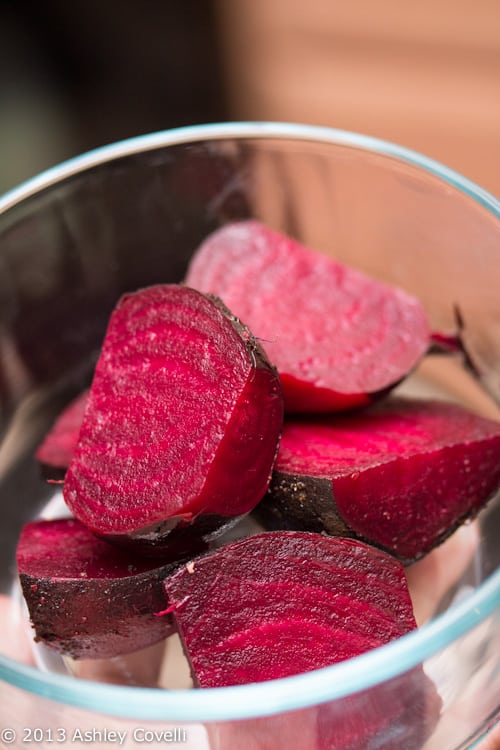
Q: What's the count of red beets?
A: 6